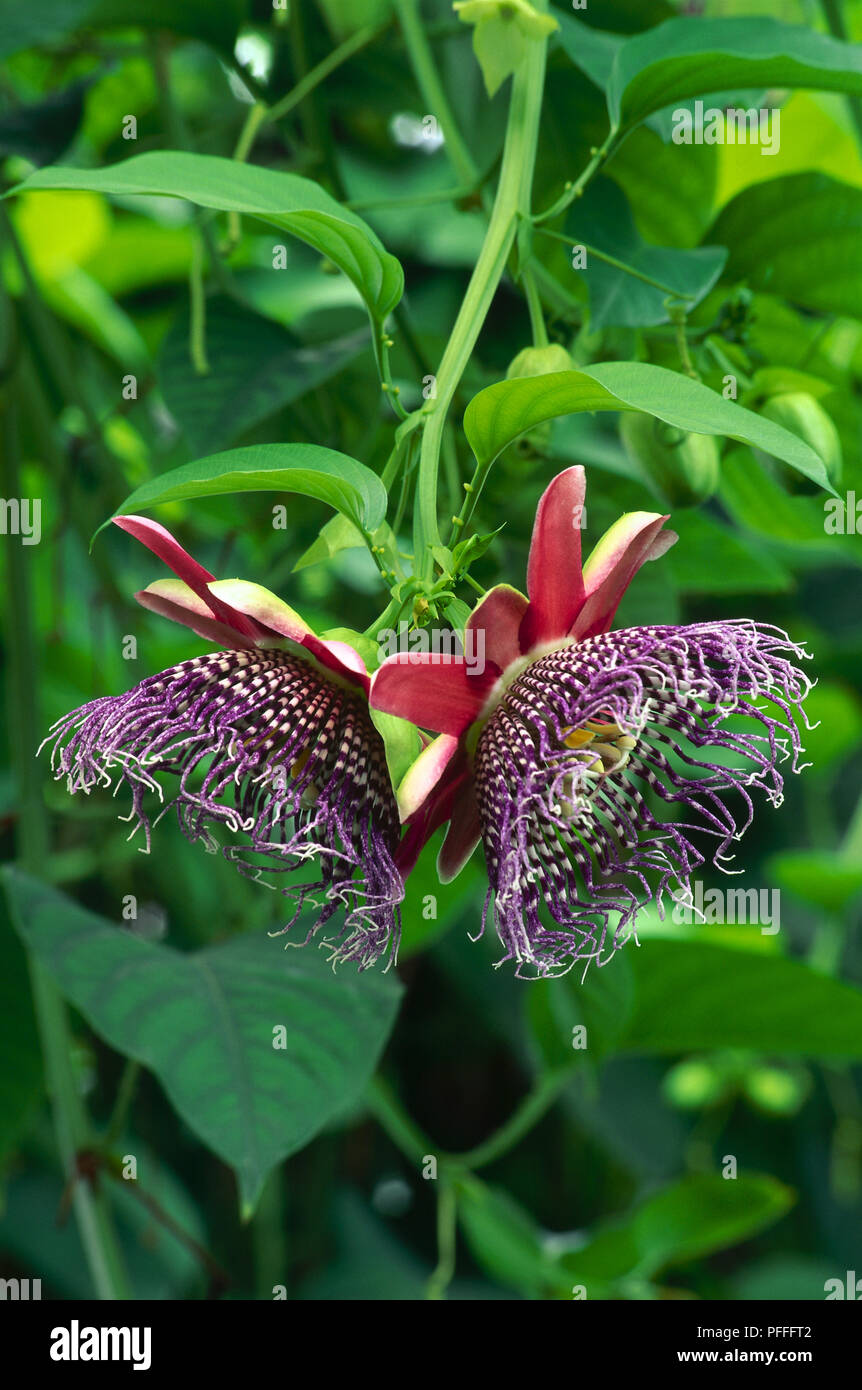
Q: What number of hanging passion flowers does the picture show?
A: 2